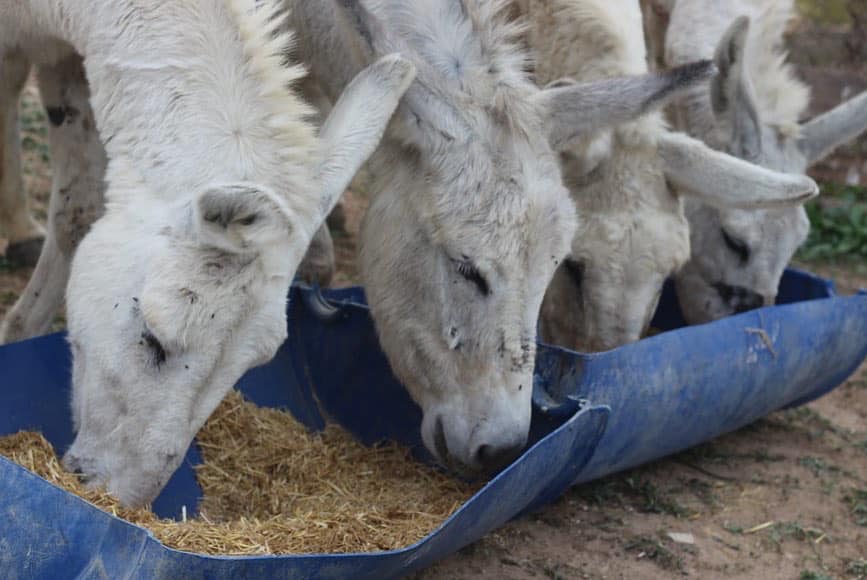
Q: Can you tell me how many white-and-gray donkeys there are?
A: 4